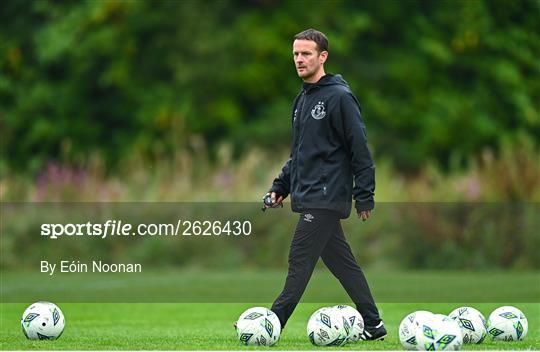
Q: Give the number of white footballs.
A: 8